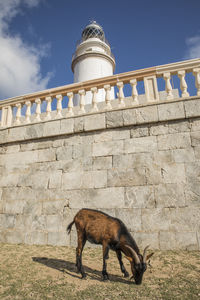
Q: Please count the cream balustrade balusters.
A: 14